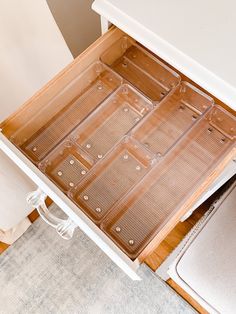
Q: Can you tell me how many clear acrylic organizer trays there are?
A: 7